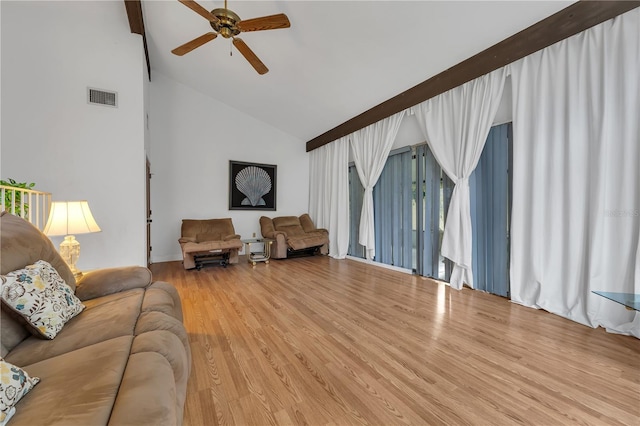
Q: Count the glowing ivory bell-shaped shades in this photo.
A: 1